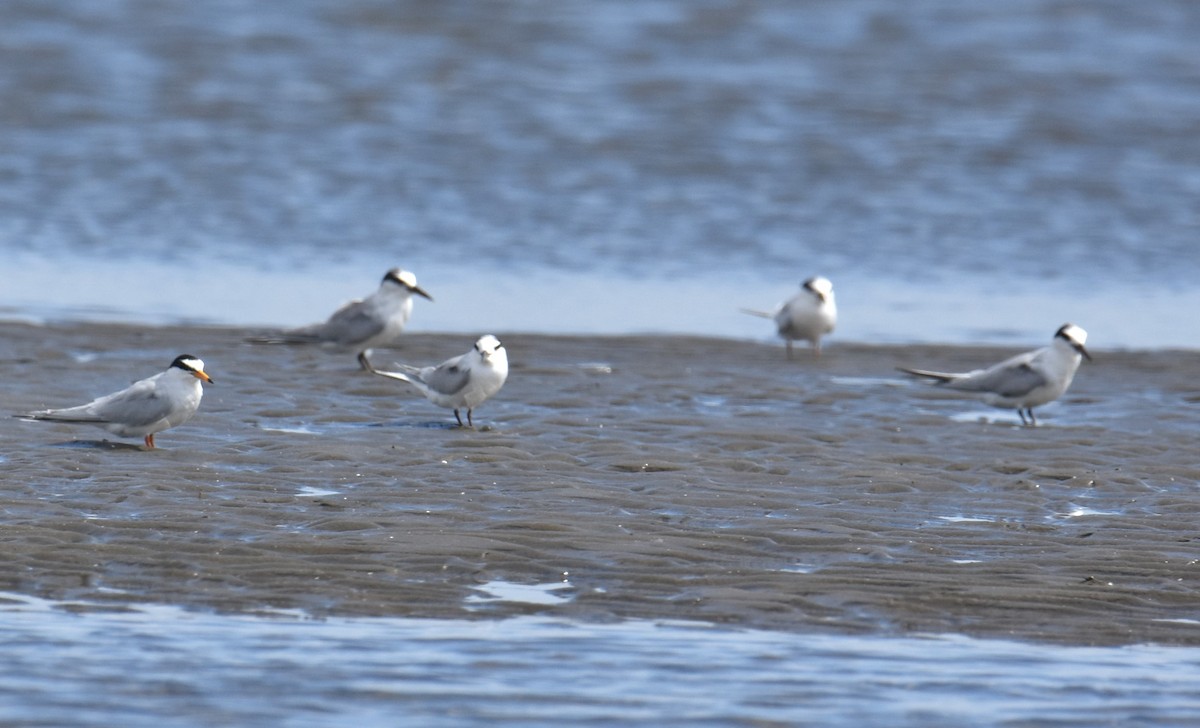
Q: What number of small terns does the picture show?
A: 5